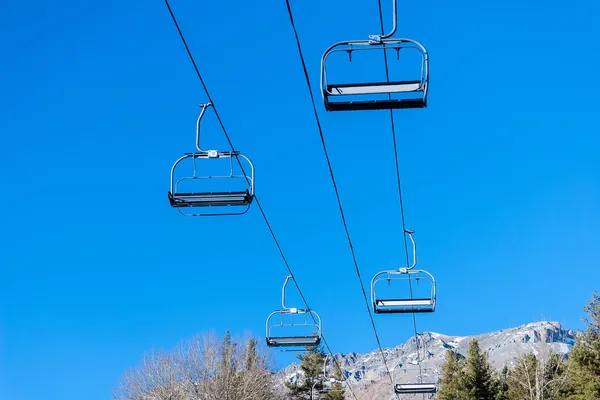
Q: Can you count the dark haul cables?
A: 3